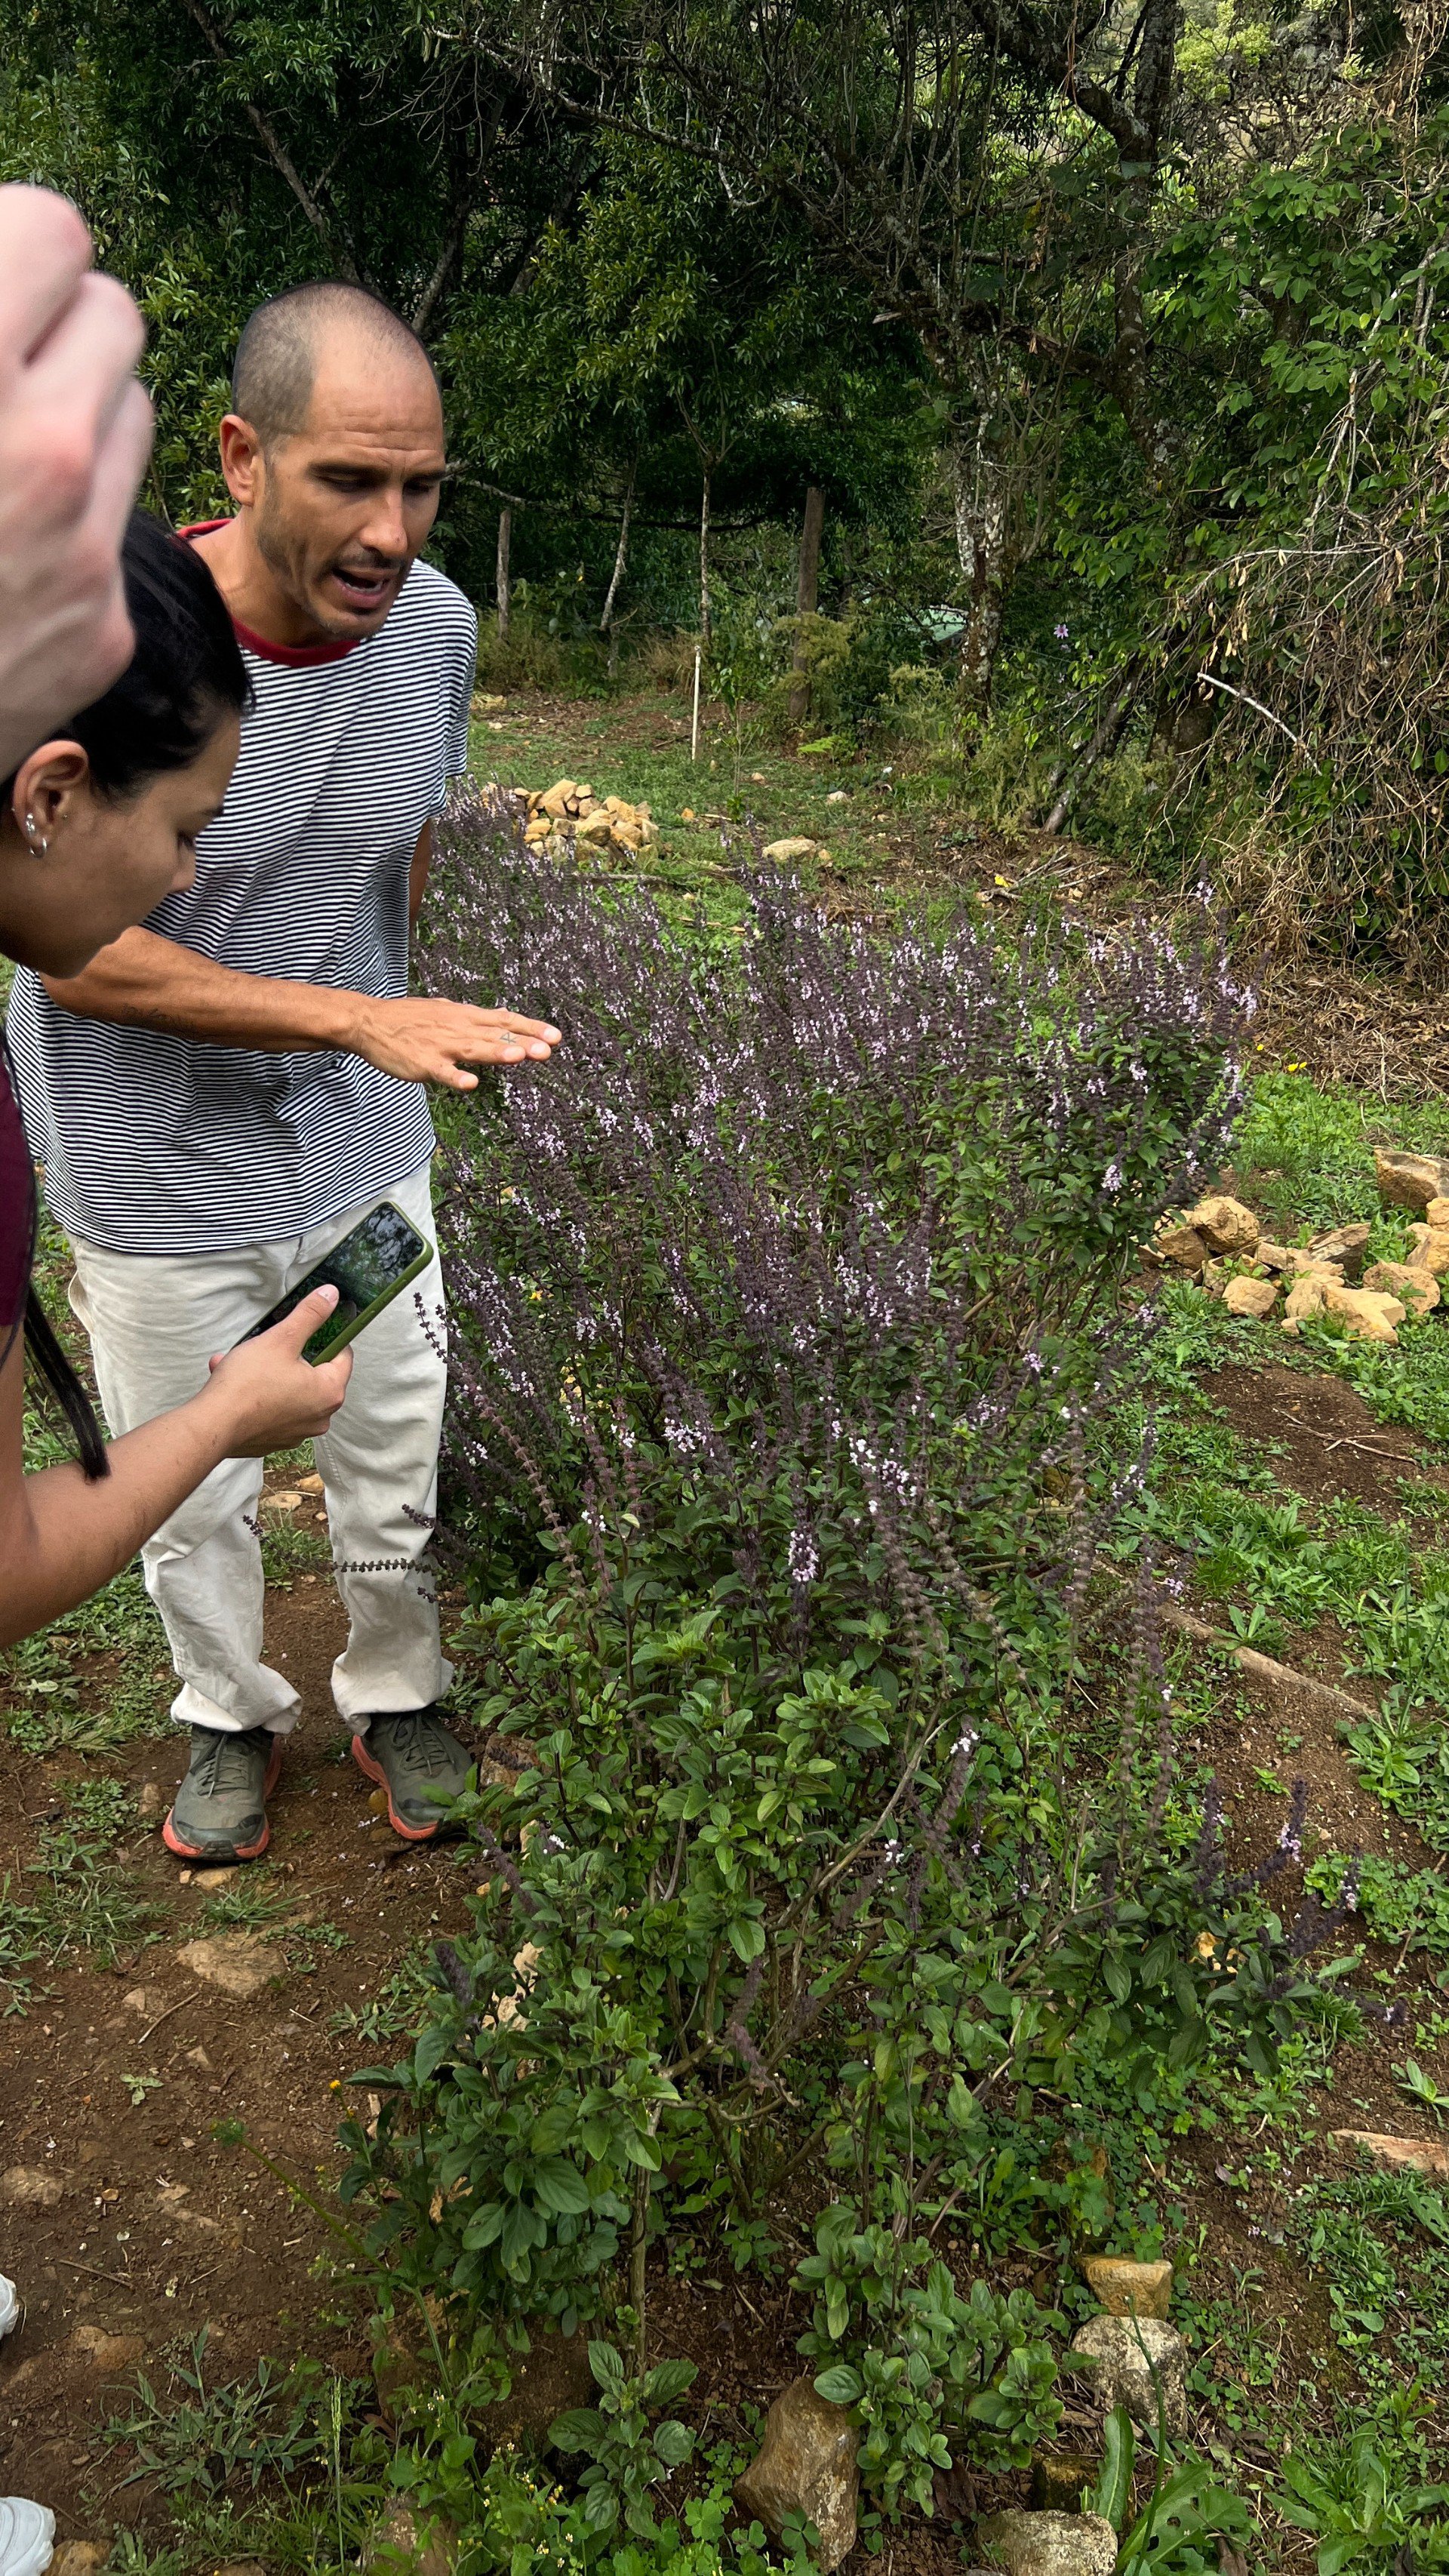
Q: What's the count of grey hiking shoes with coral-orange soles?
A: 2